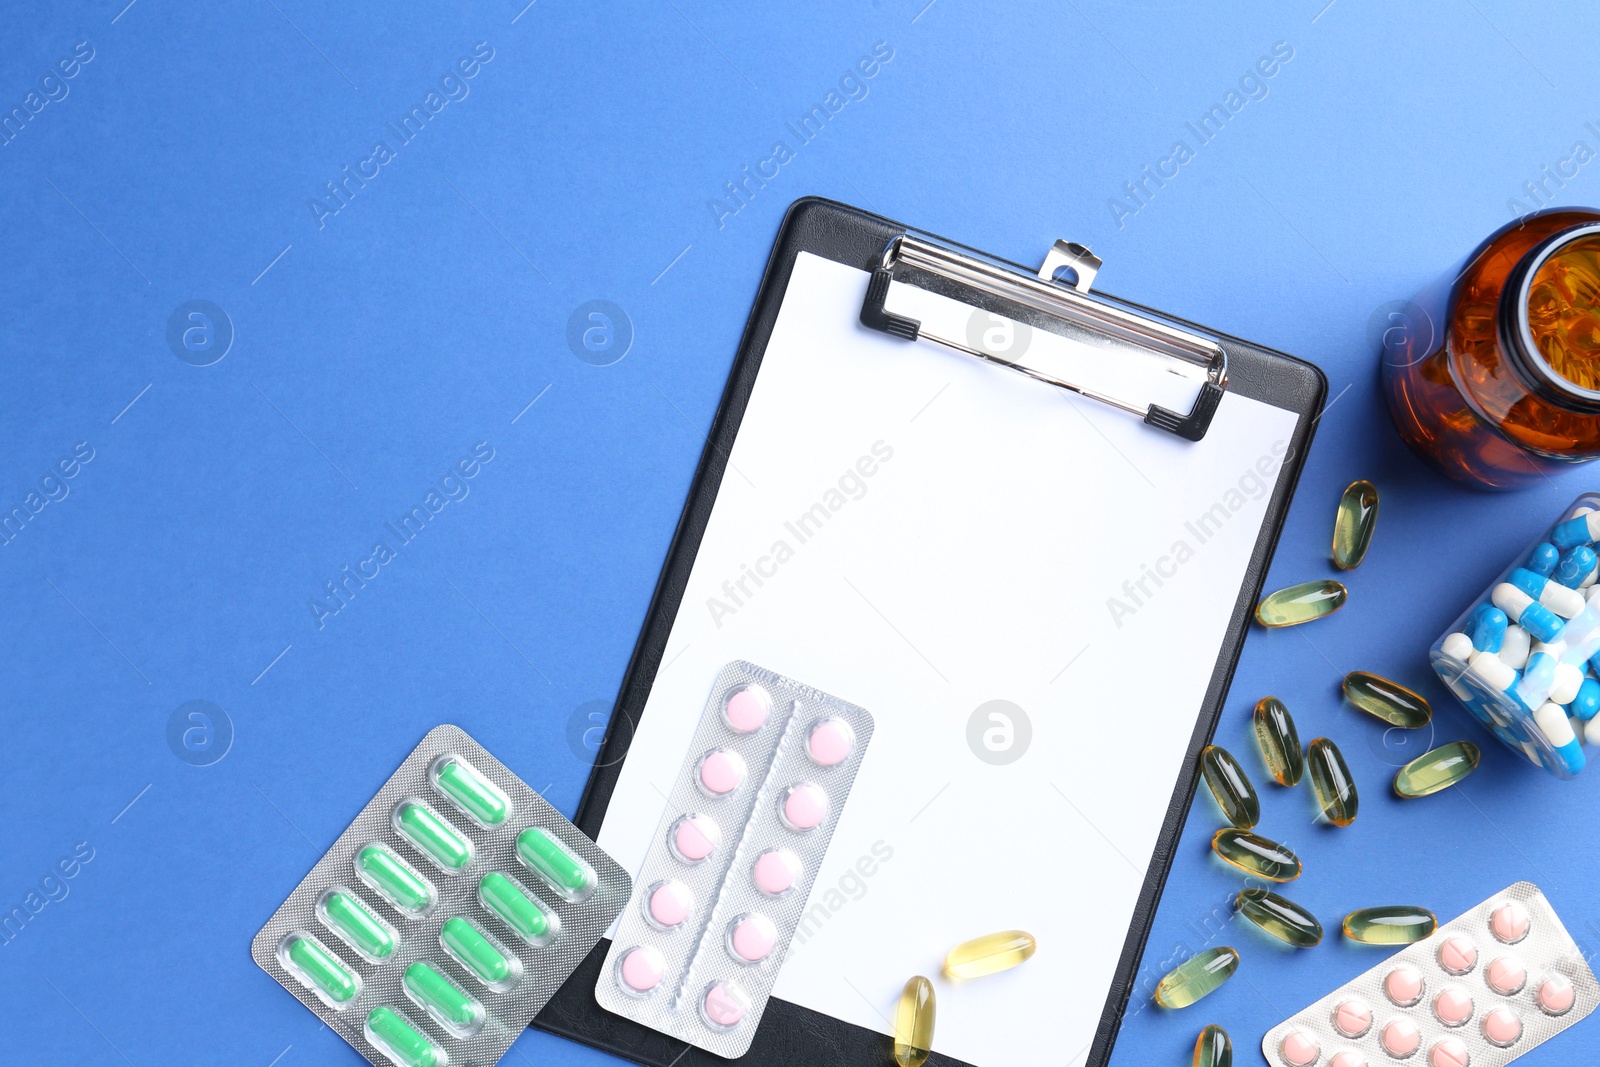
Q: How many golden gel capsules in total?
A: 14